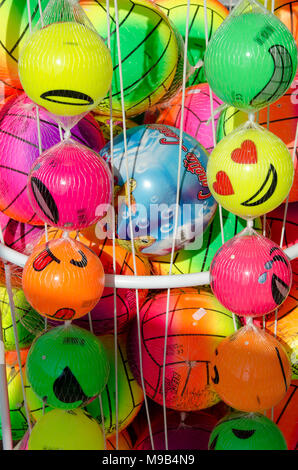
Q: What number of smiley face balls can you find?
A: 10